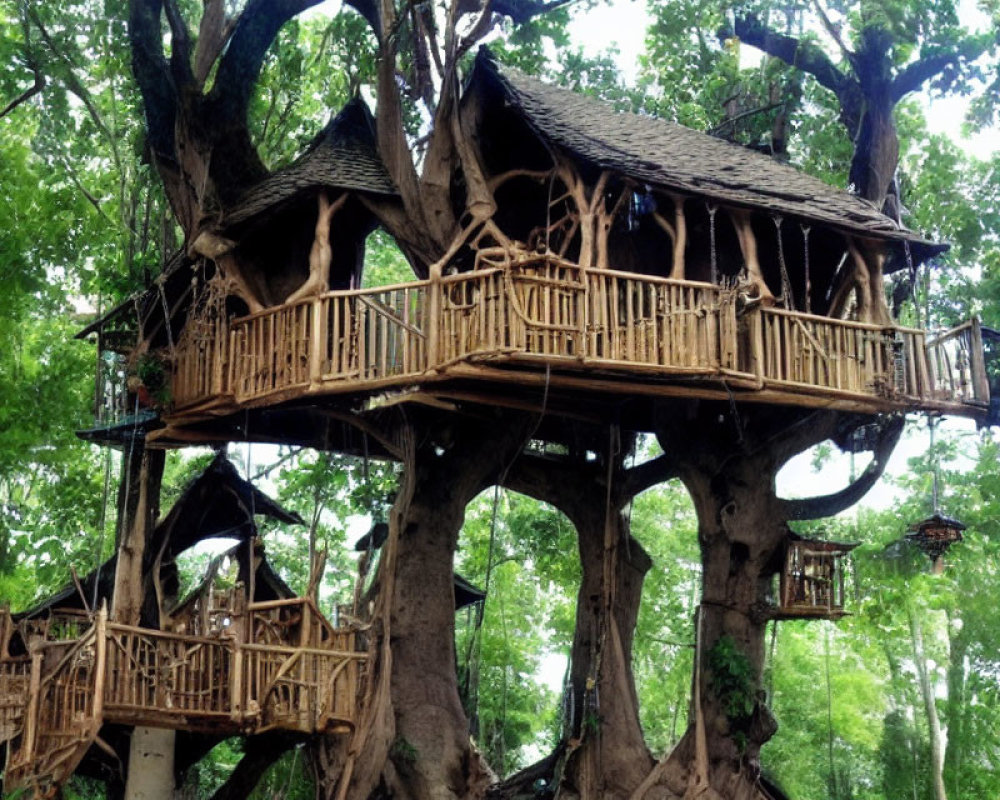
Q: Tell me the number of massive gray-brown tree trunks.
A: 3